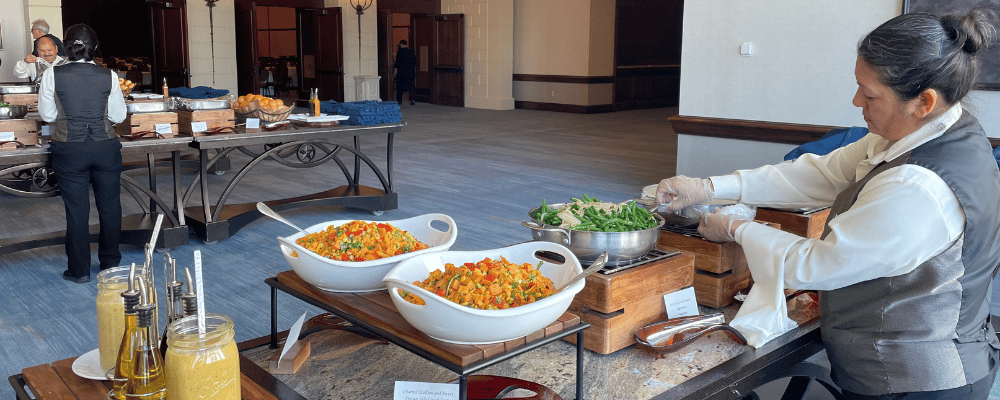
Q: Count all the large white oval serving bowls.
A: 2